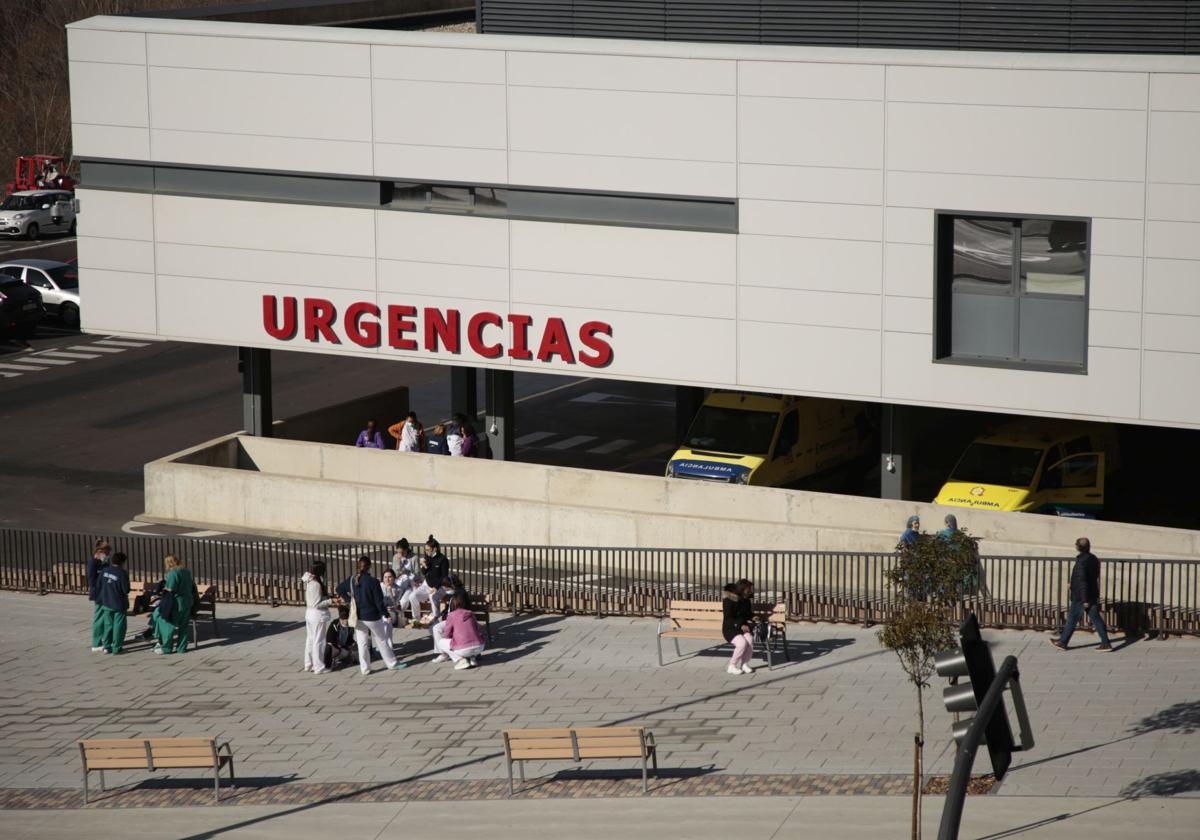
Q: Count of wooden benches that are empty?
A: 2